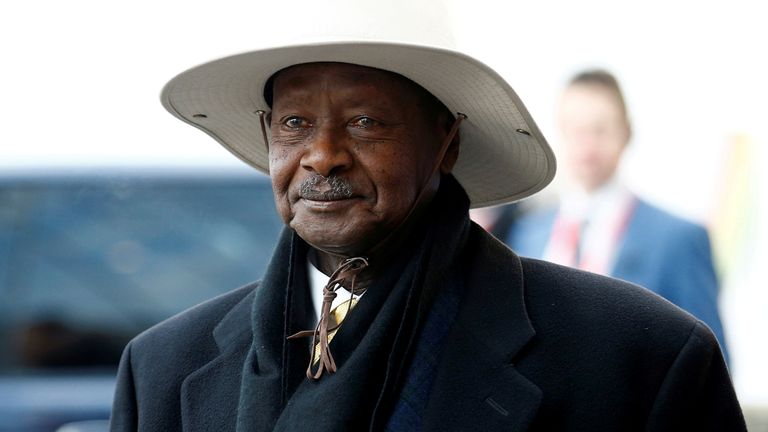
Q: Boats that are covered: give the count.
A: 0